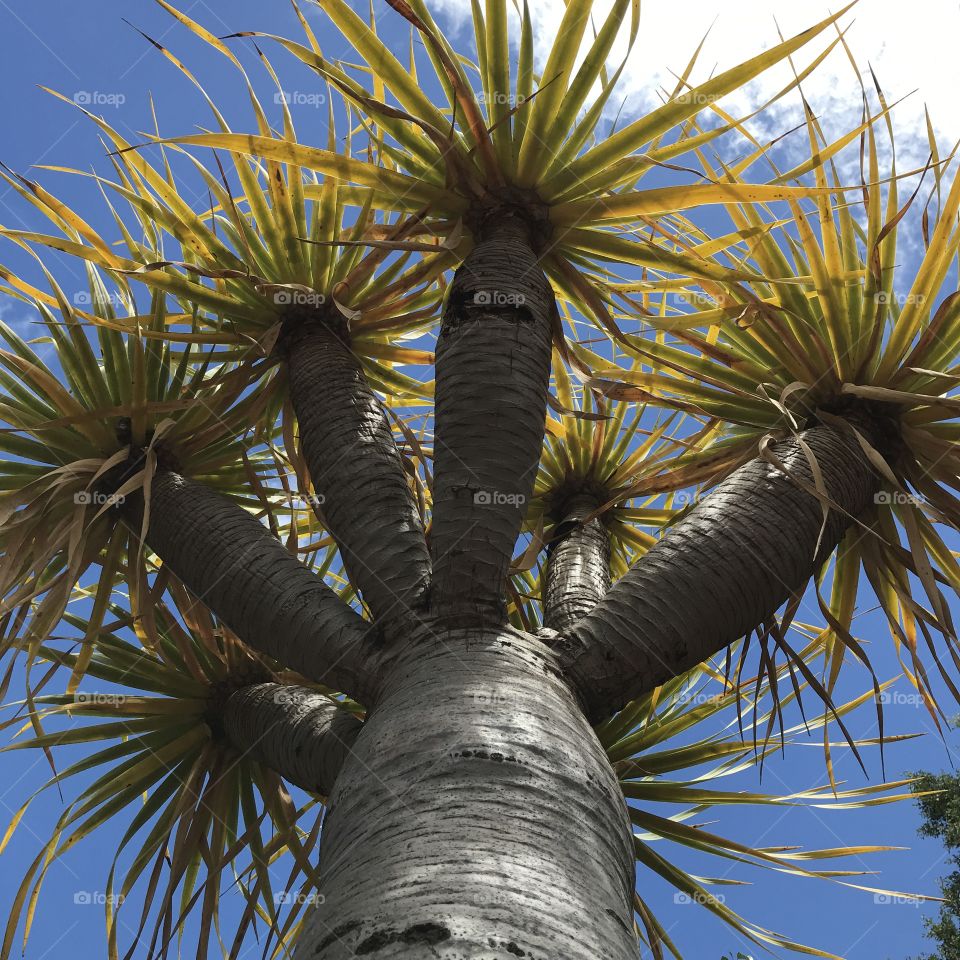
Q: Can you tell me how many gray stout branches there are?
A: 6